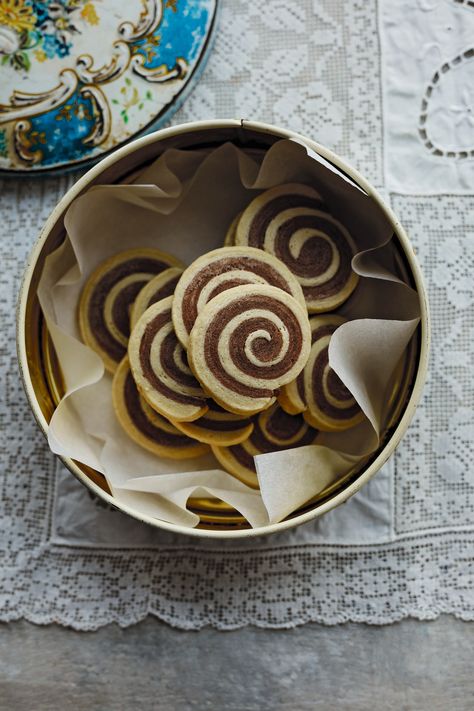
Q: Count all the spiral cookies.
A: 11